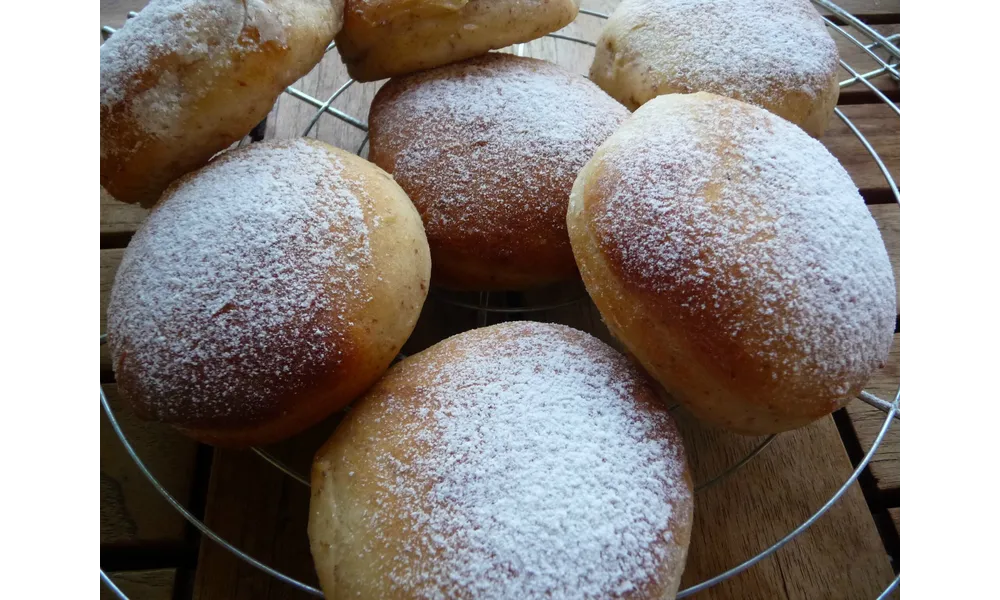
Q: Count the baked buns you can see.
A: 7